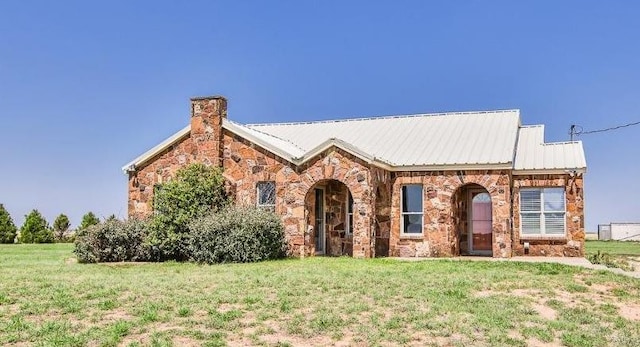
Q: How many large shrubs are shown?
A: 3